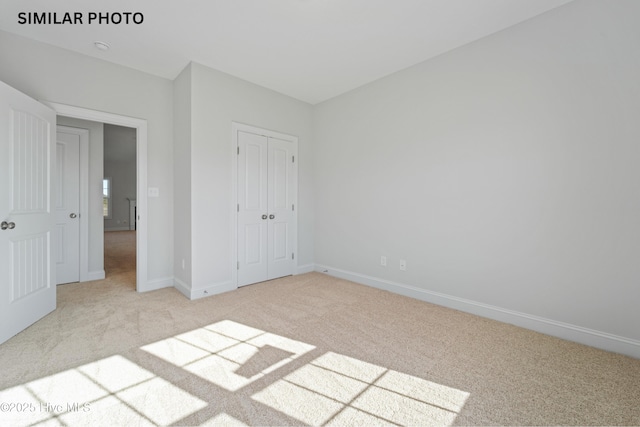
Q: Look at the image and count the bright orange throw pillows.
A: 0